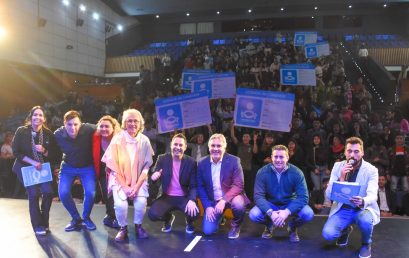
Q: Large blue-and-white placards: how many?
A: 7